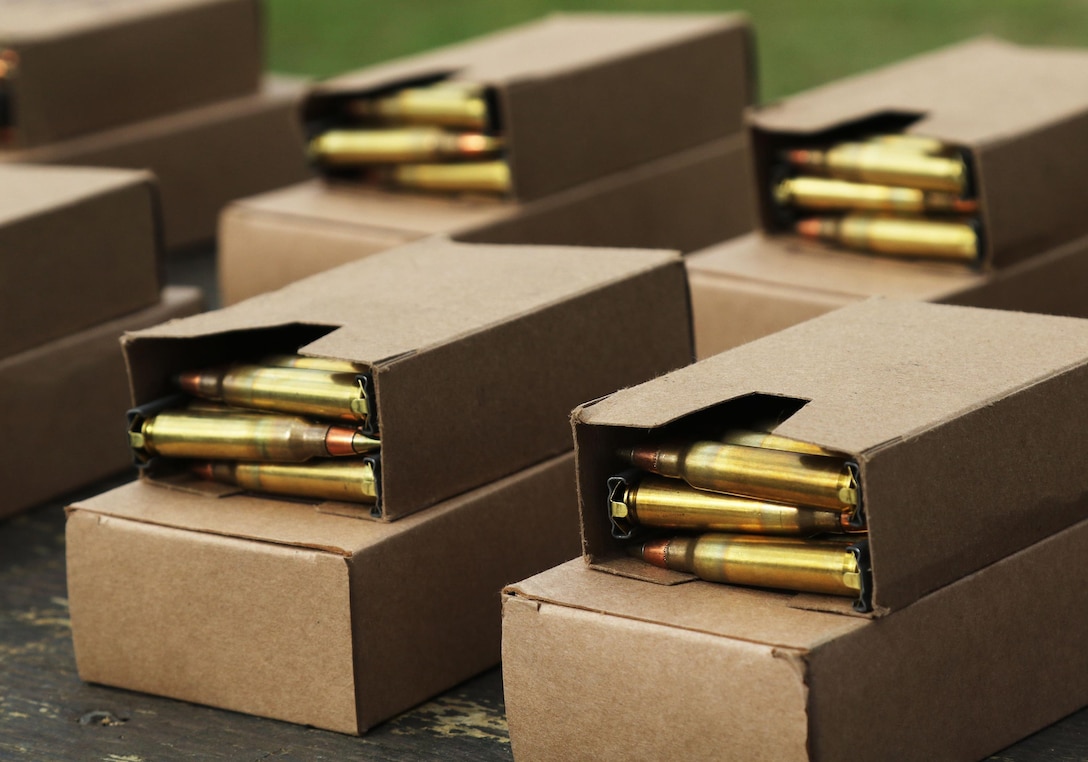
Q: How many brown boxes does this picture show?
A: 12